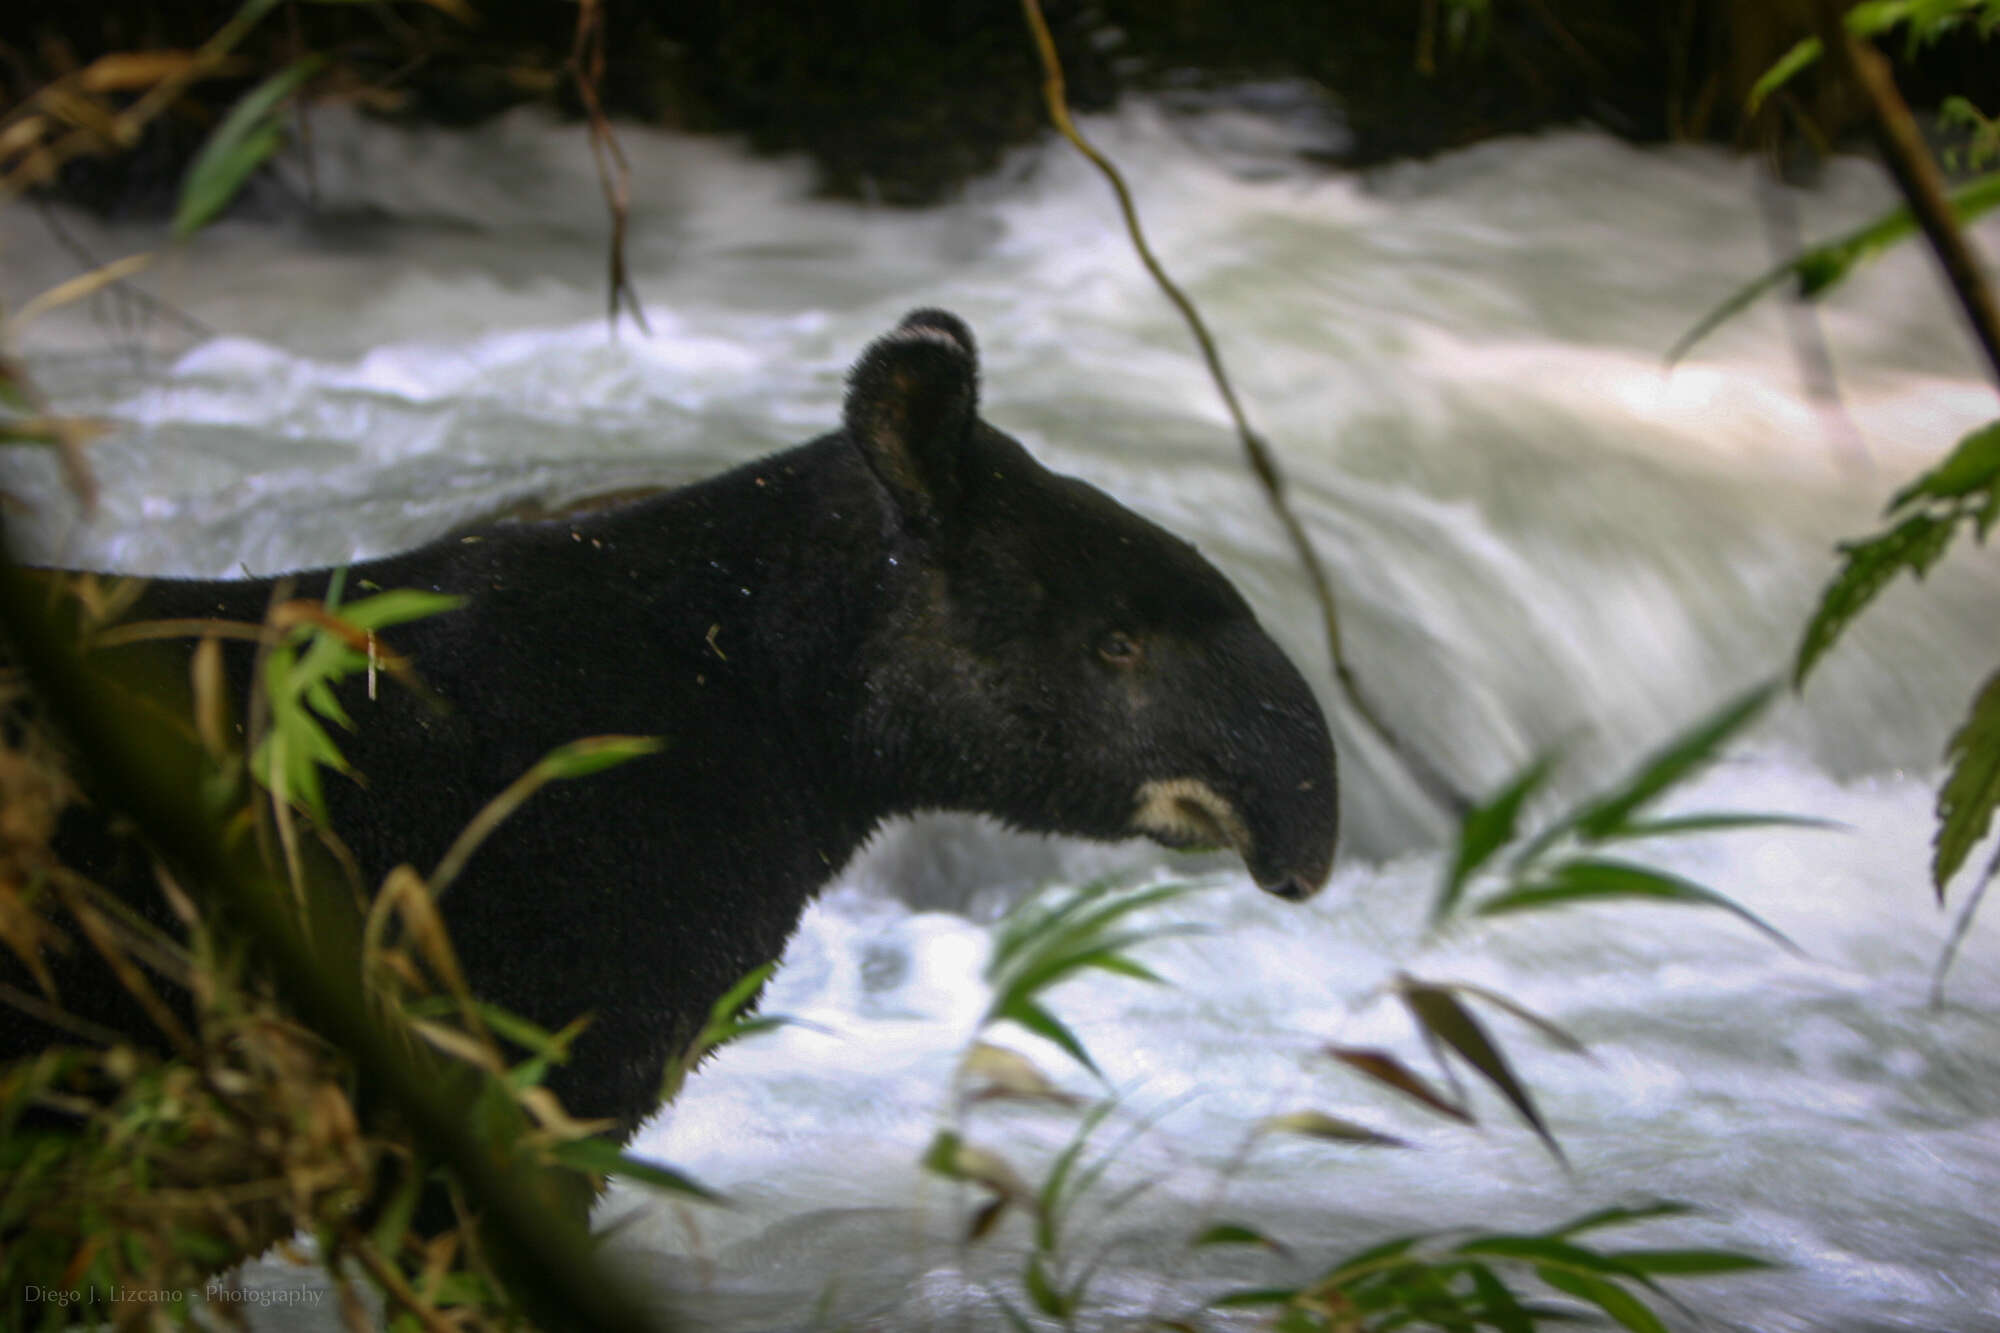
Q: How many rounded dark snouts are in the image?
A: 1